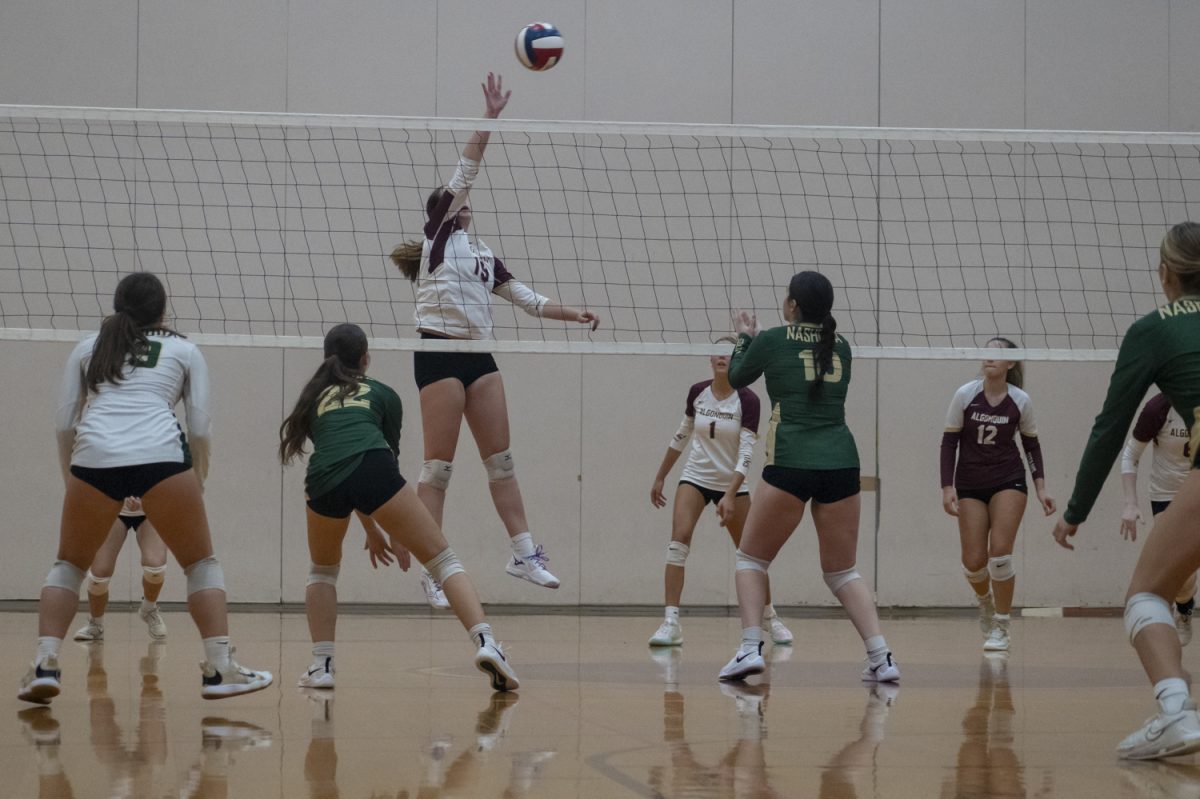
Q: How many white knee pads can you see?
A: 14